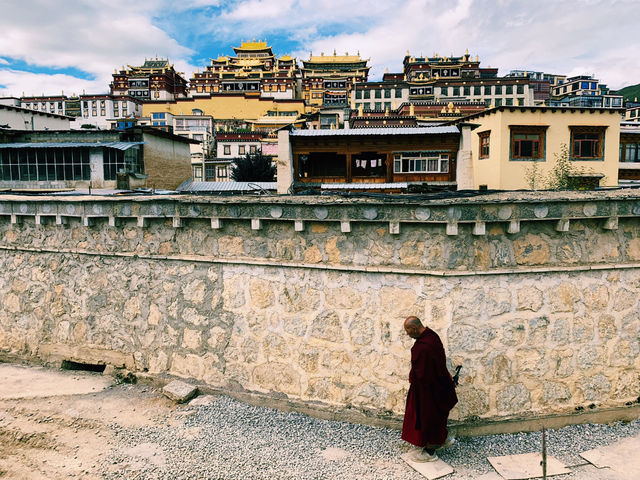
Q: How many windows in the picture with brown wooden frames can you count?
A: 3